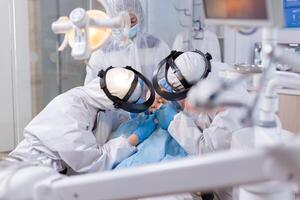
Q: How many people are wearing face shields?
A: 2